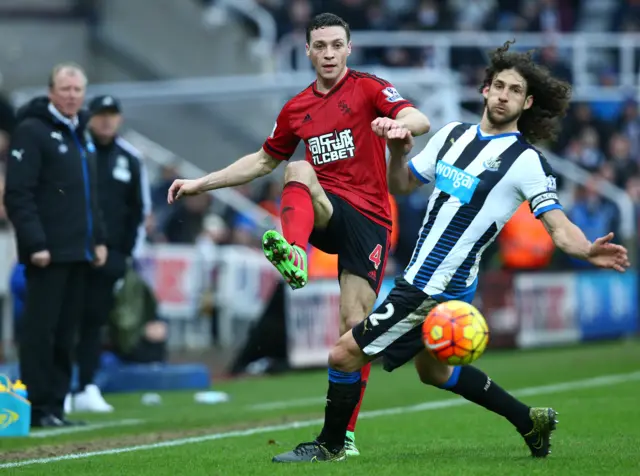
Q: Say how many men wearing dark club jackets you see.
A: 2